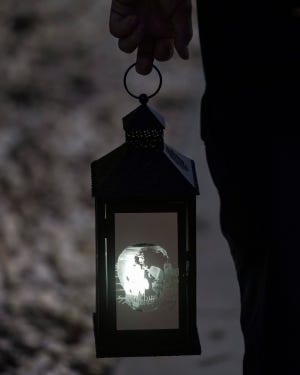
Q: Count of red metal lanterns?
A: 0